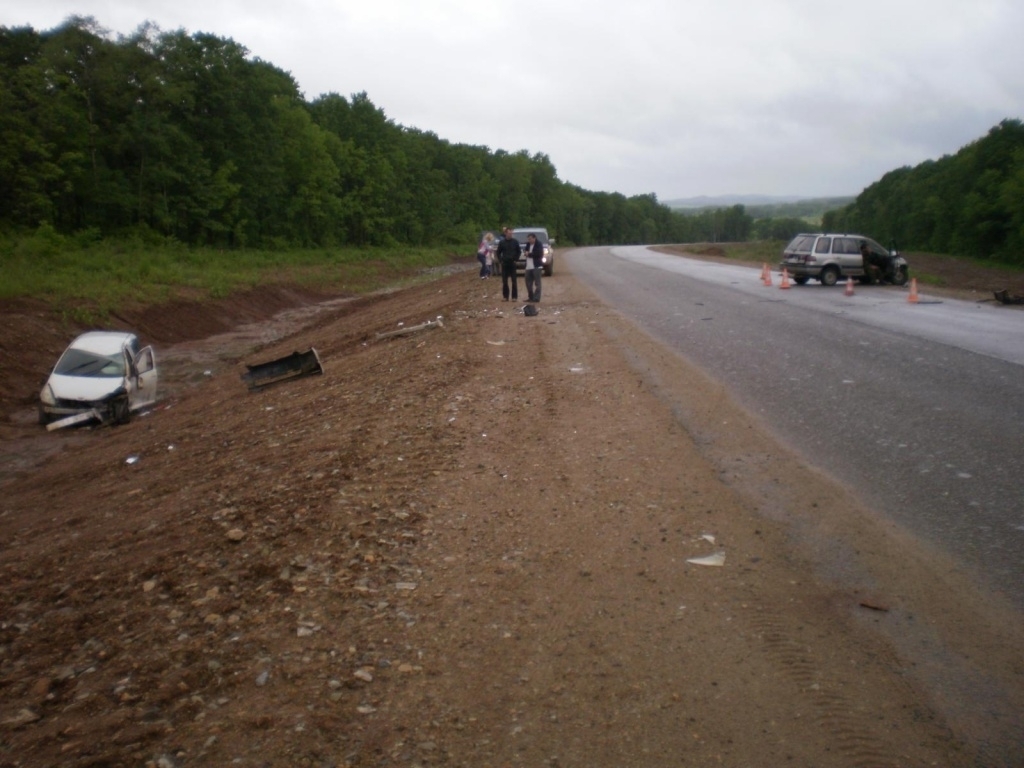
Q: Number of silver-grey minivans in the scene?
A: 1